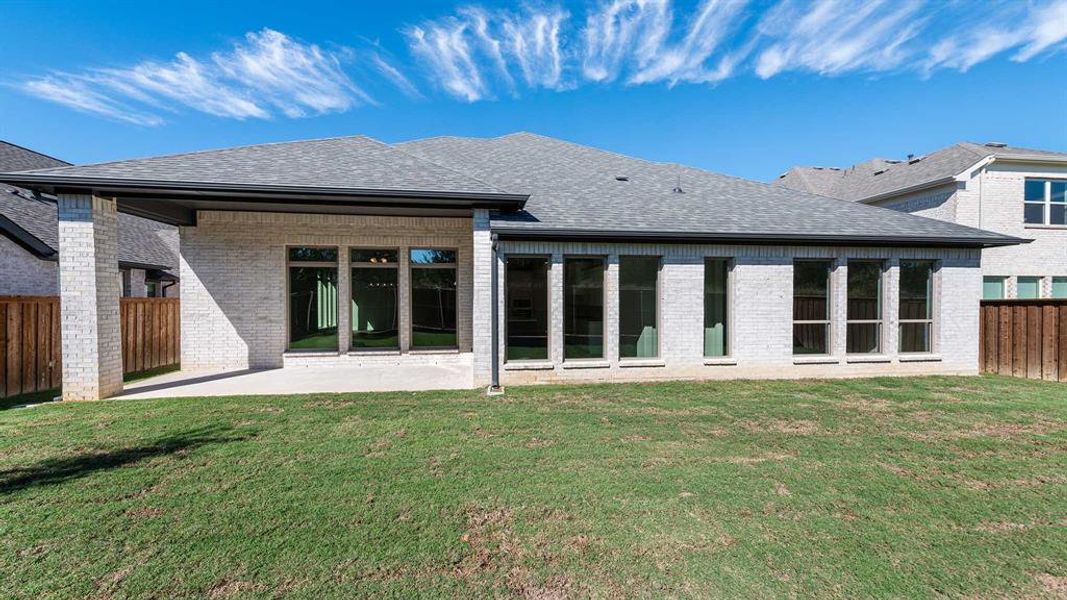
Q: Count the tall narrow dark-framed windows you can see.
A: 10